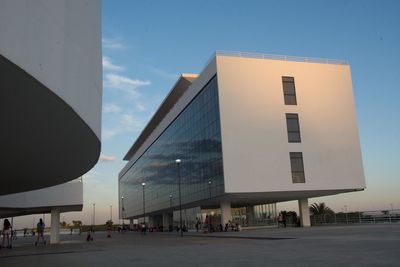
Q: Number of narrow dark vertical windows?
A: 3